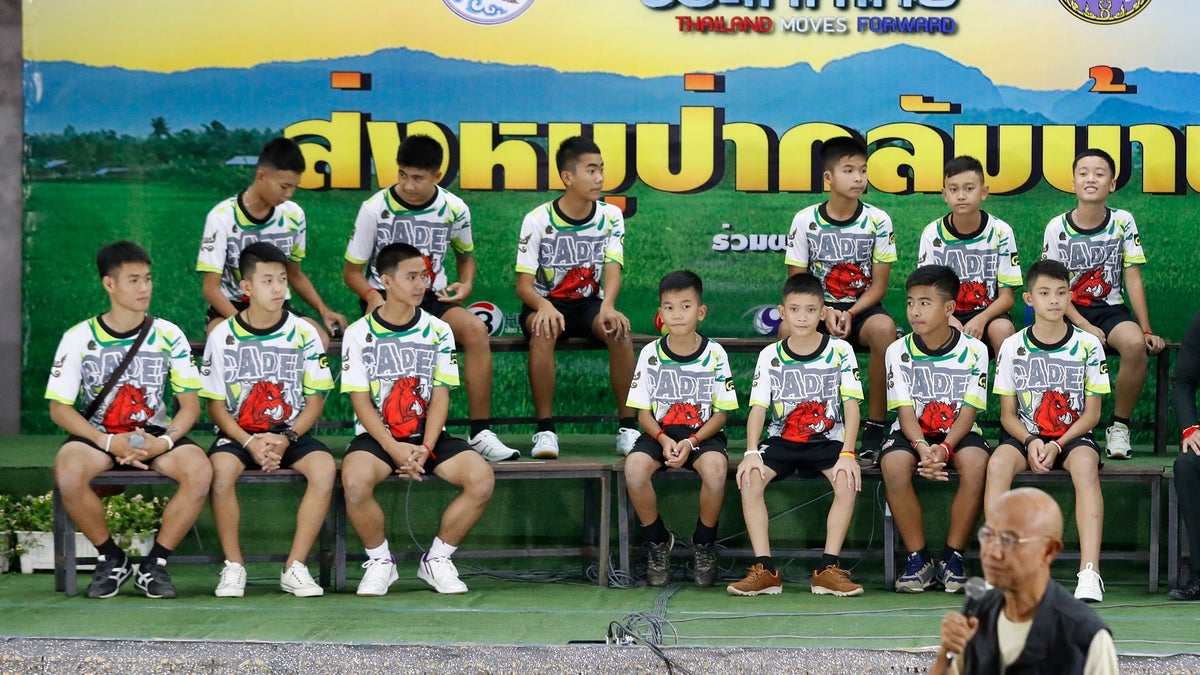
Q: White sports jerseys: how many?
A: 13